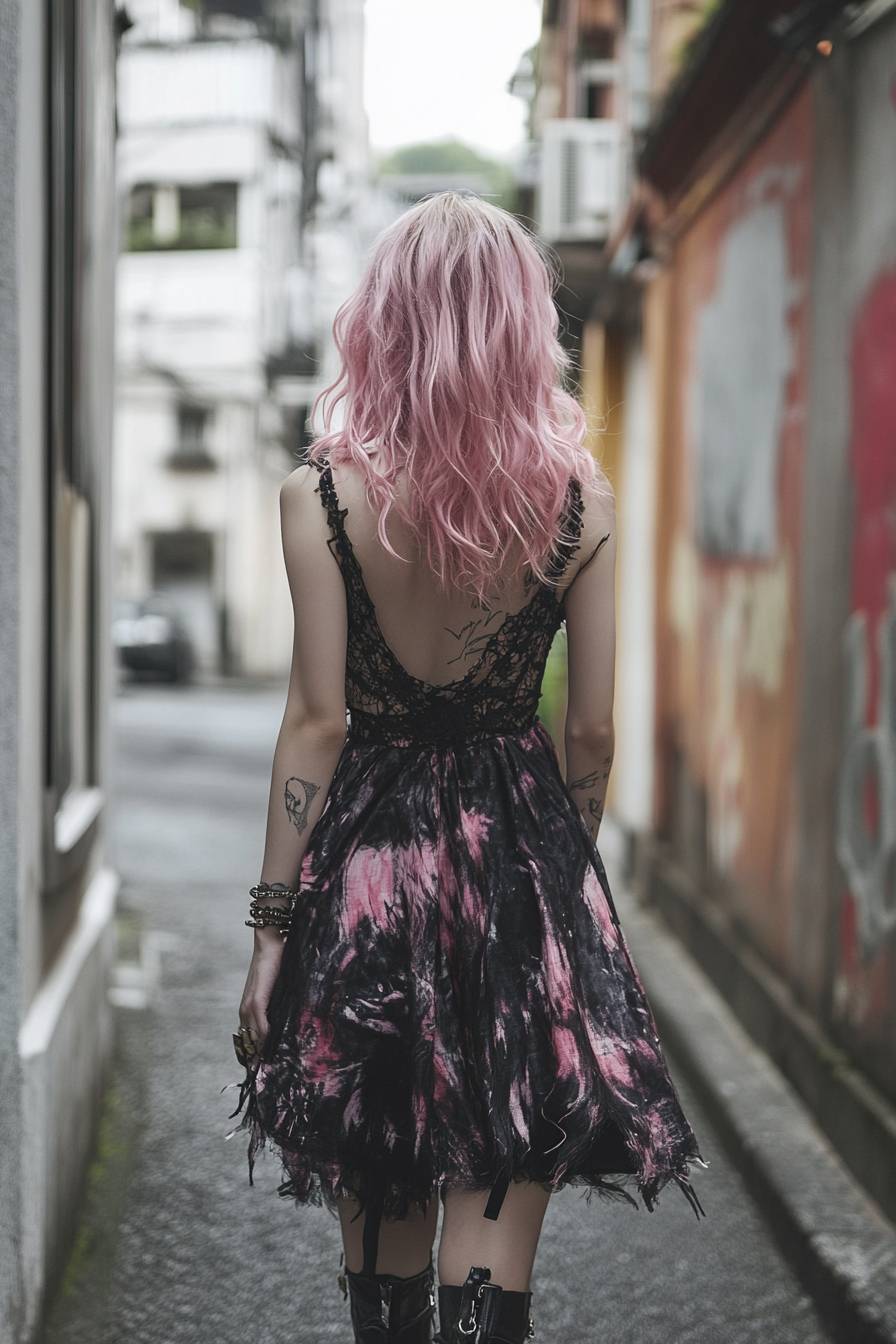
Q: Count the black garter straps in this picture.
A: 2